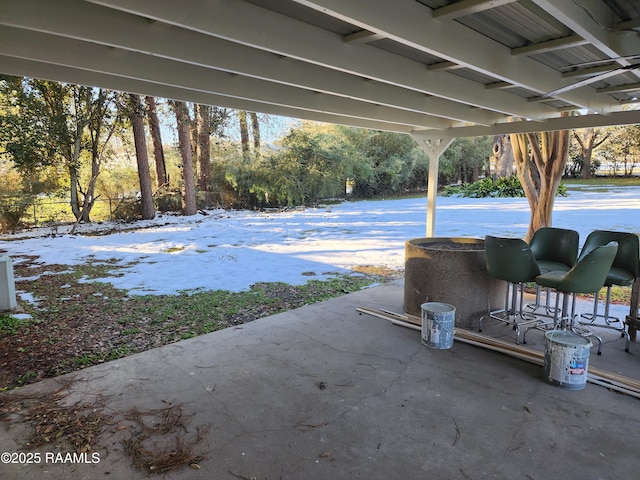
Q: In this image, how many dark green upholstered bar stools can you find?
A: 4